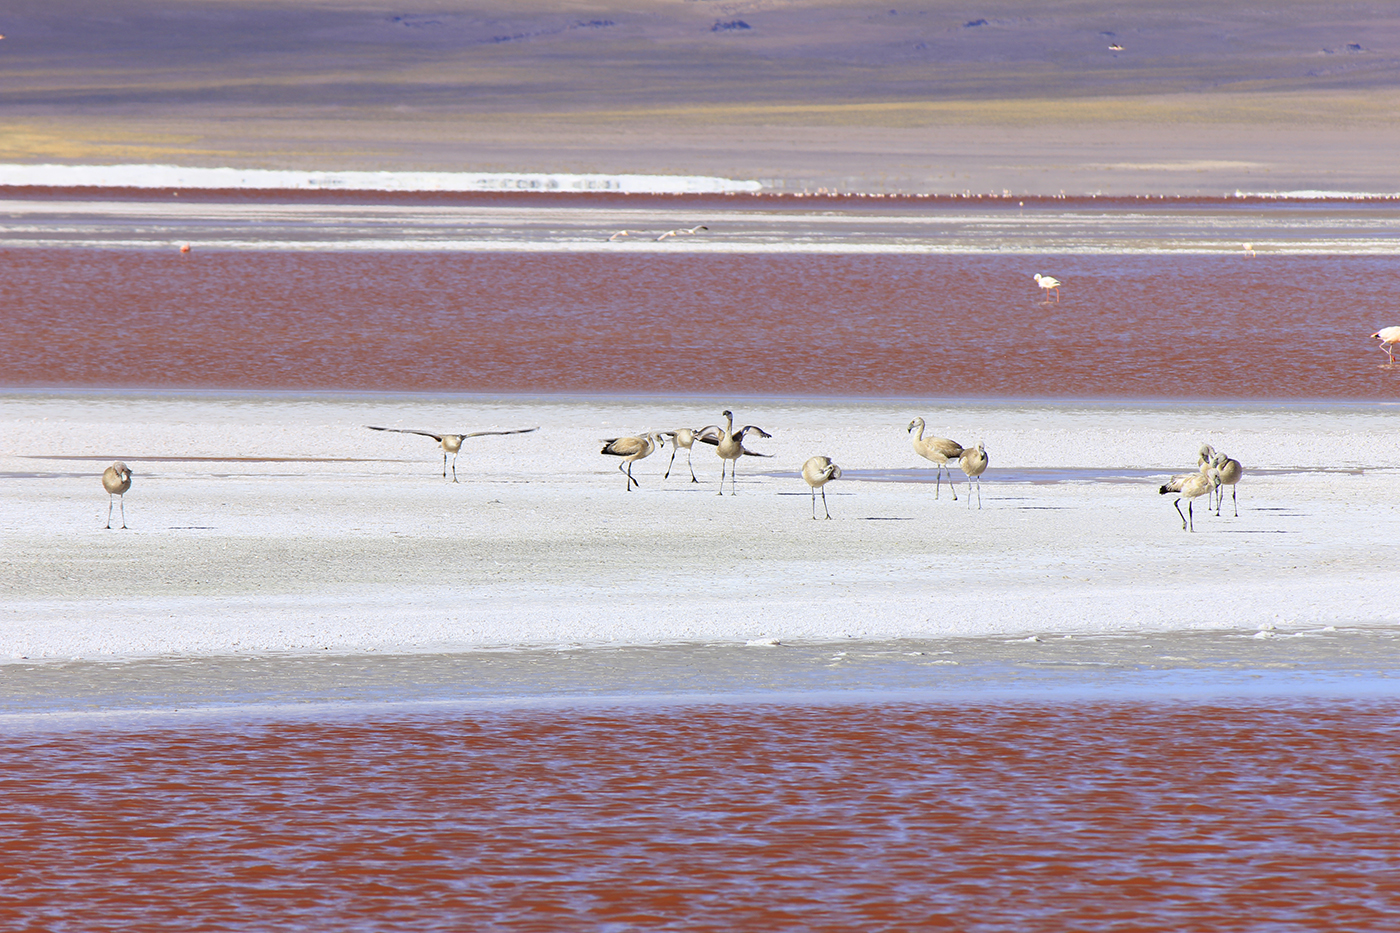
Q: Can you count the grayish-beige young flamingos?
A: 11